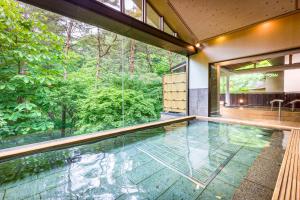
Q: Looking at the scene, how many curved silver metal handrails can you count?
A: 2